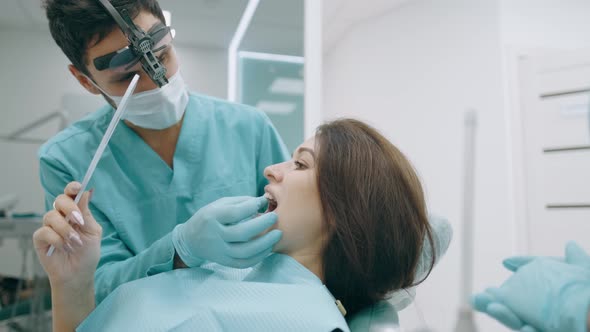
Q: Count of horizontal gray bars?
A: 3